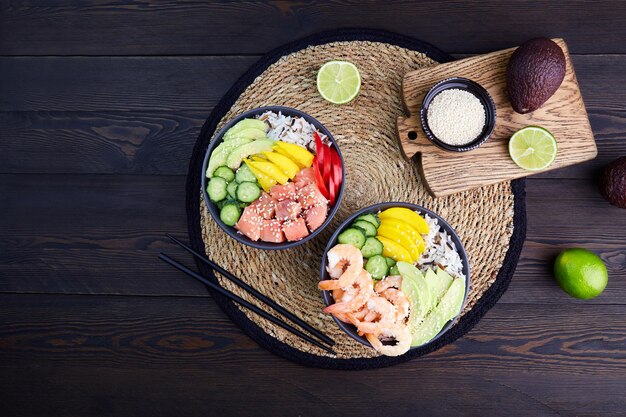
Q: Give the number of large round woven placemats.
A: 1